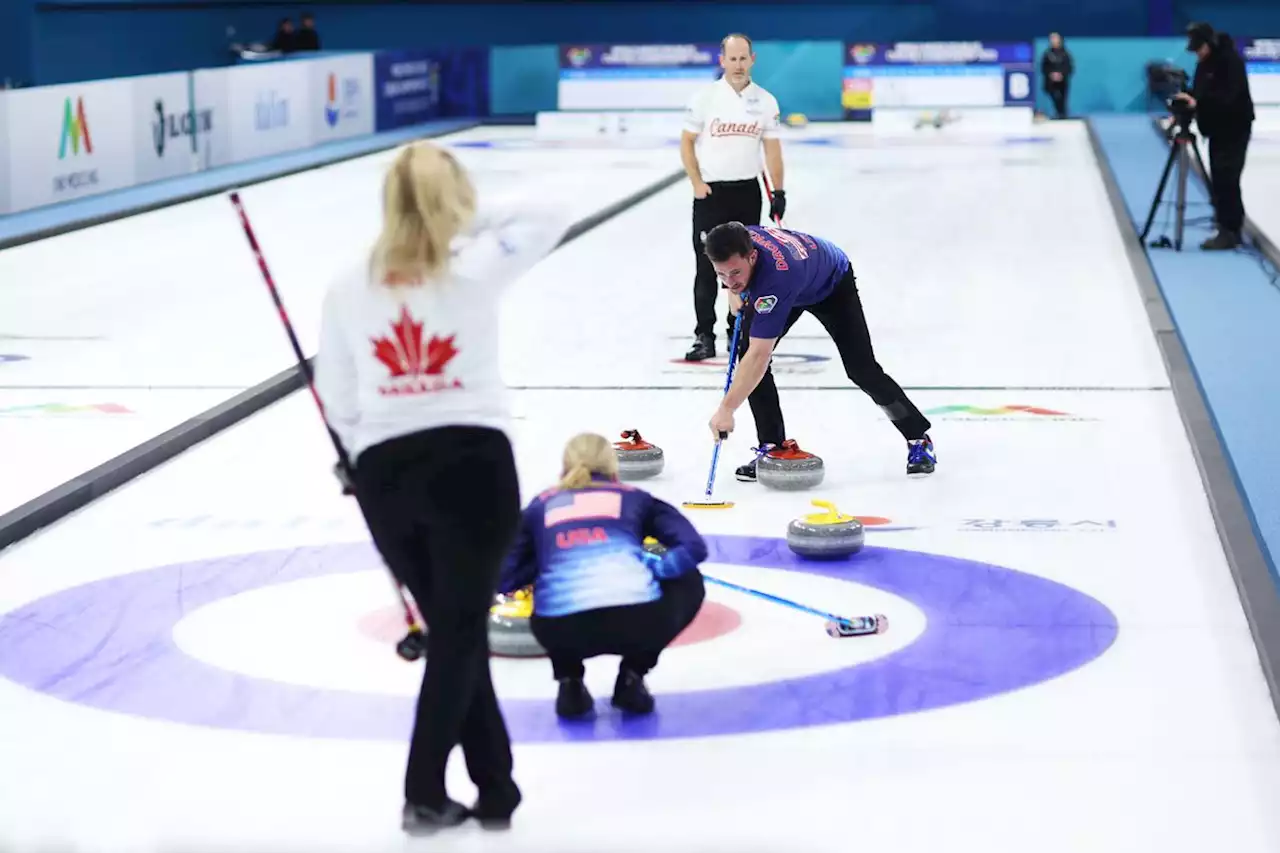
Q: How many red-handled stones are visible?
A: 2